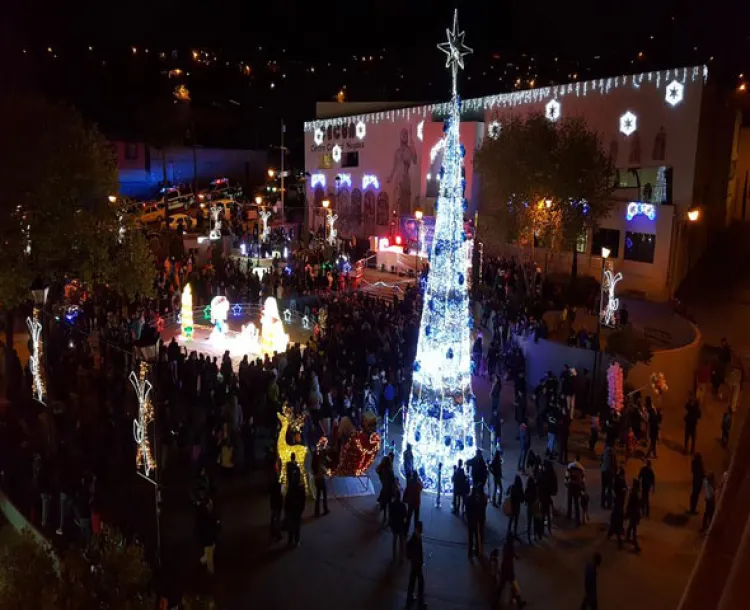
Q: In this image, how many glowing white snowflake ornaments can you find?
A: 8